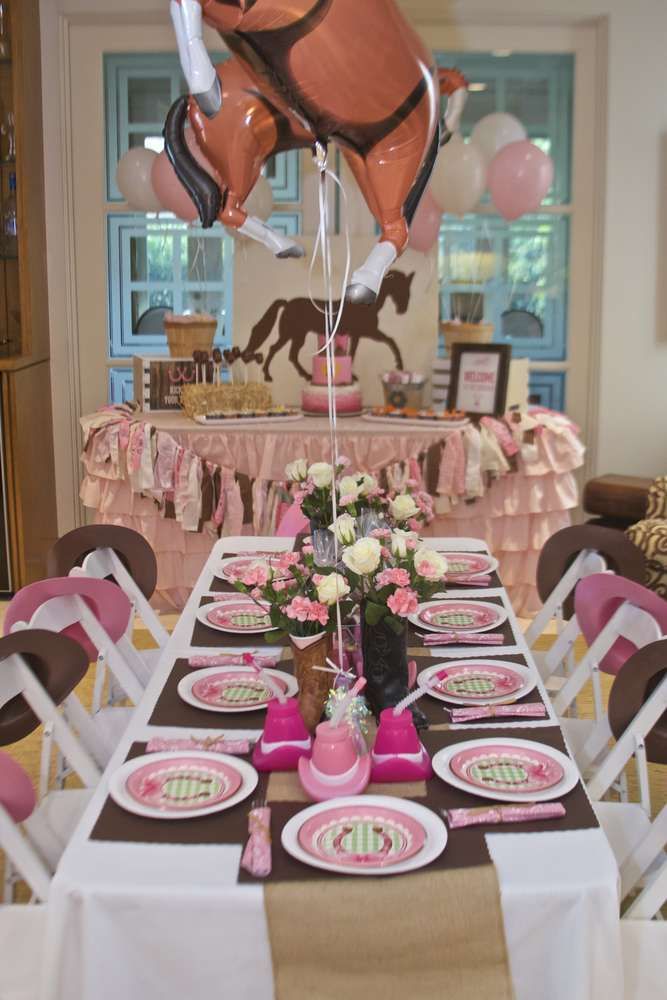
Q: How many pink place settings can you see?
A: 9